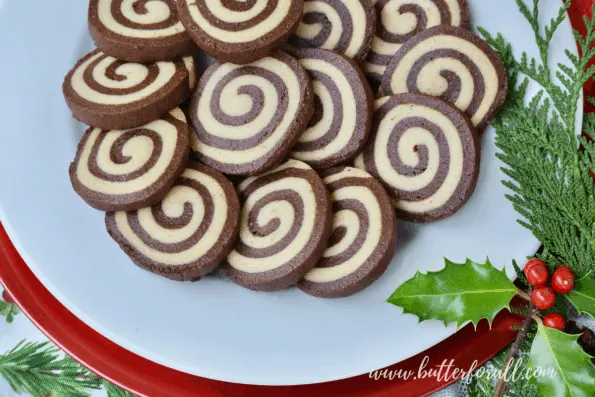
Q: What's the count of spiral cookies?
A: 13